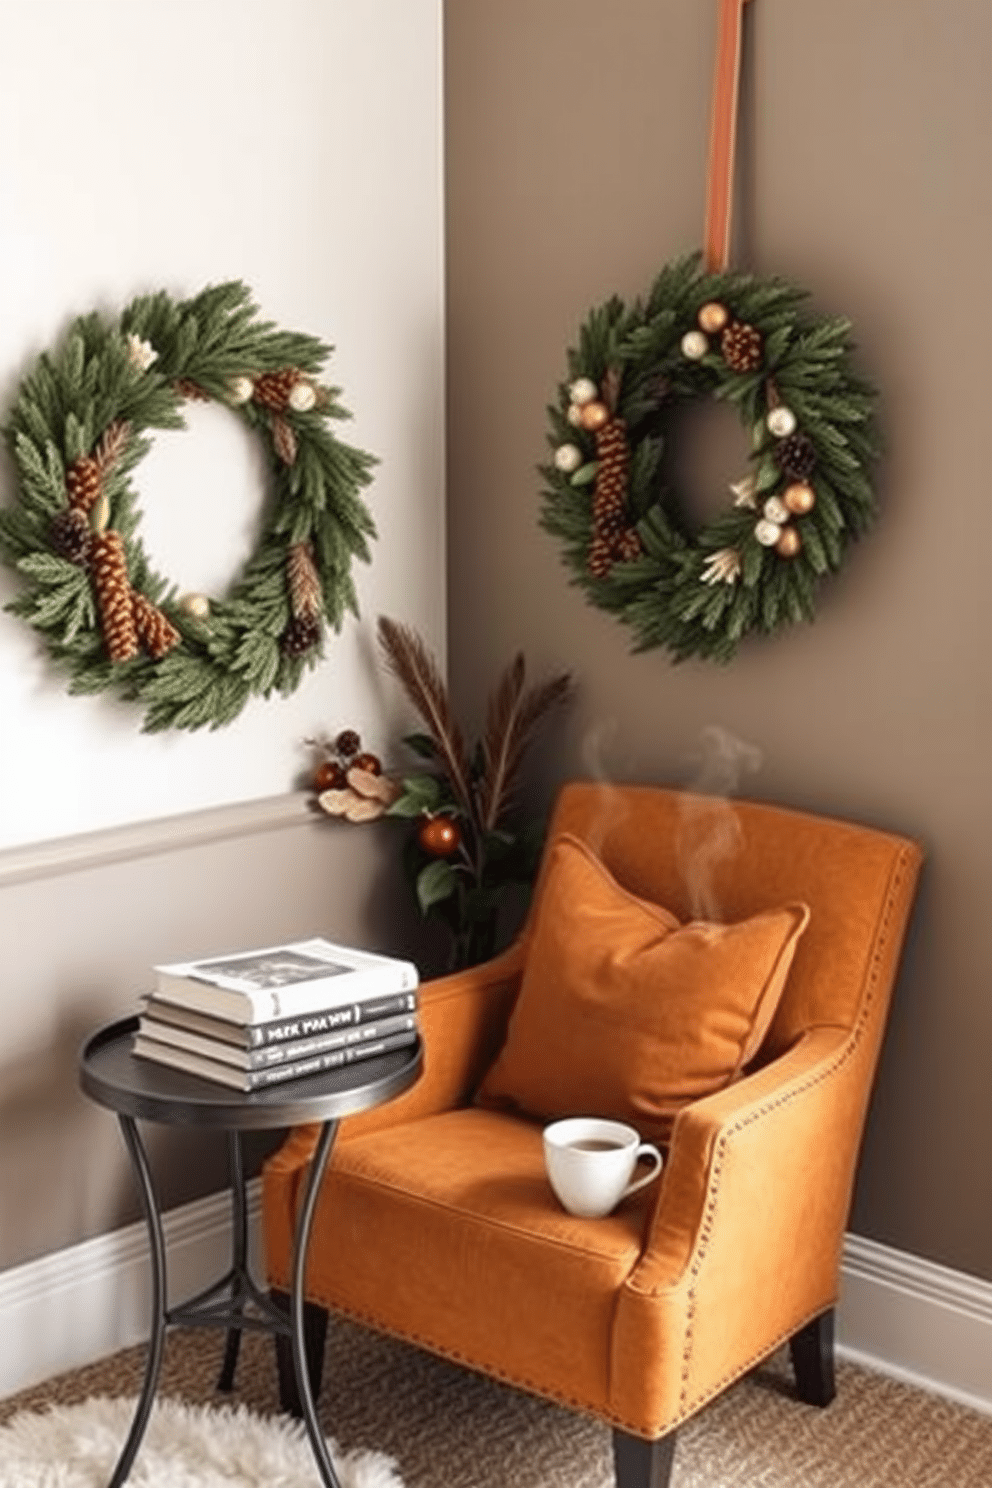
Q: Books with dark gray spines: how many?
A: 3